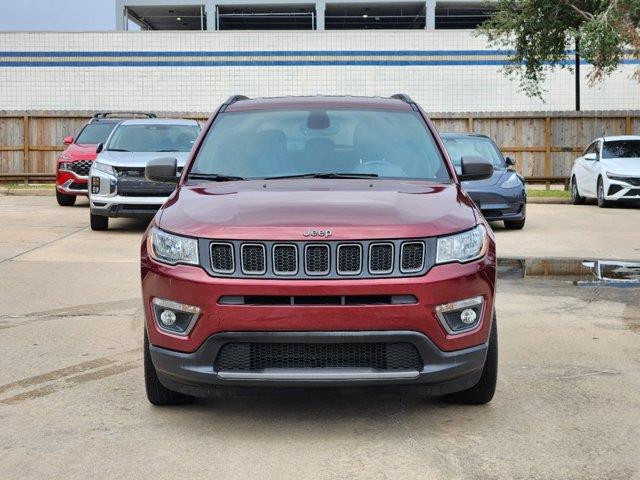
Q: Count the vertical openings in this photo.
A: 7